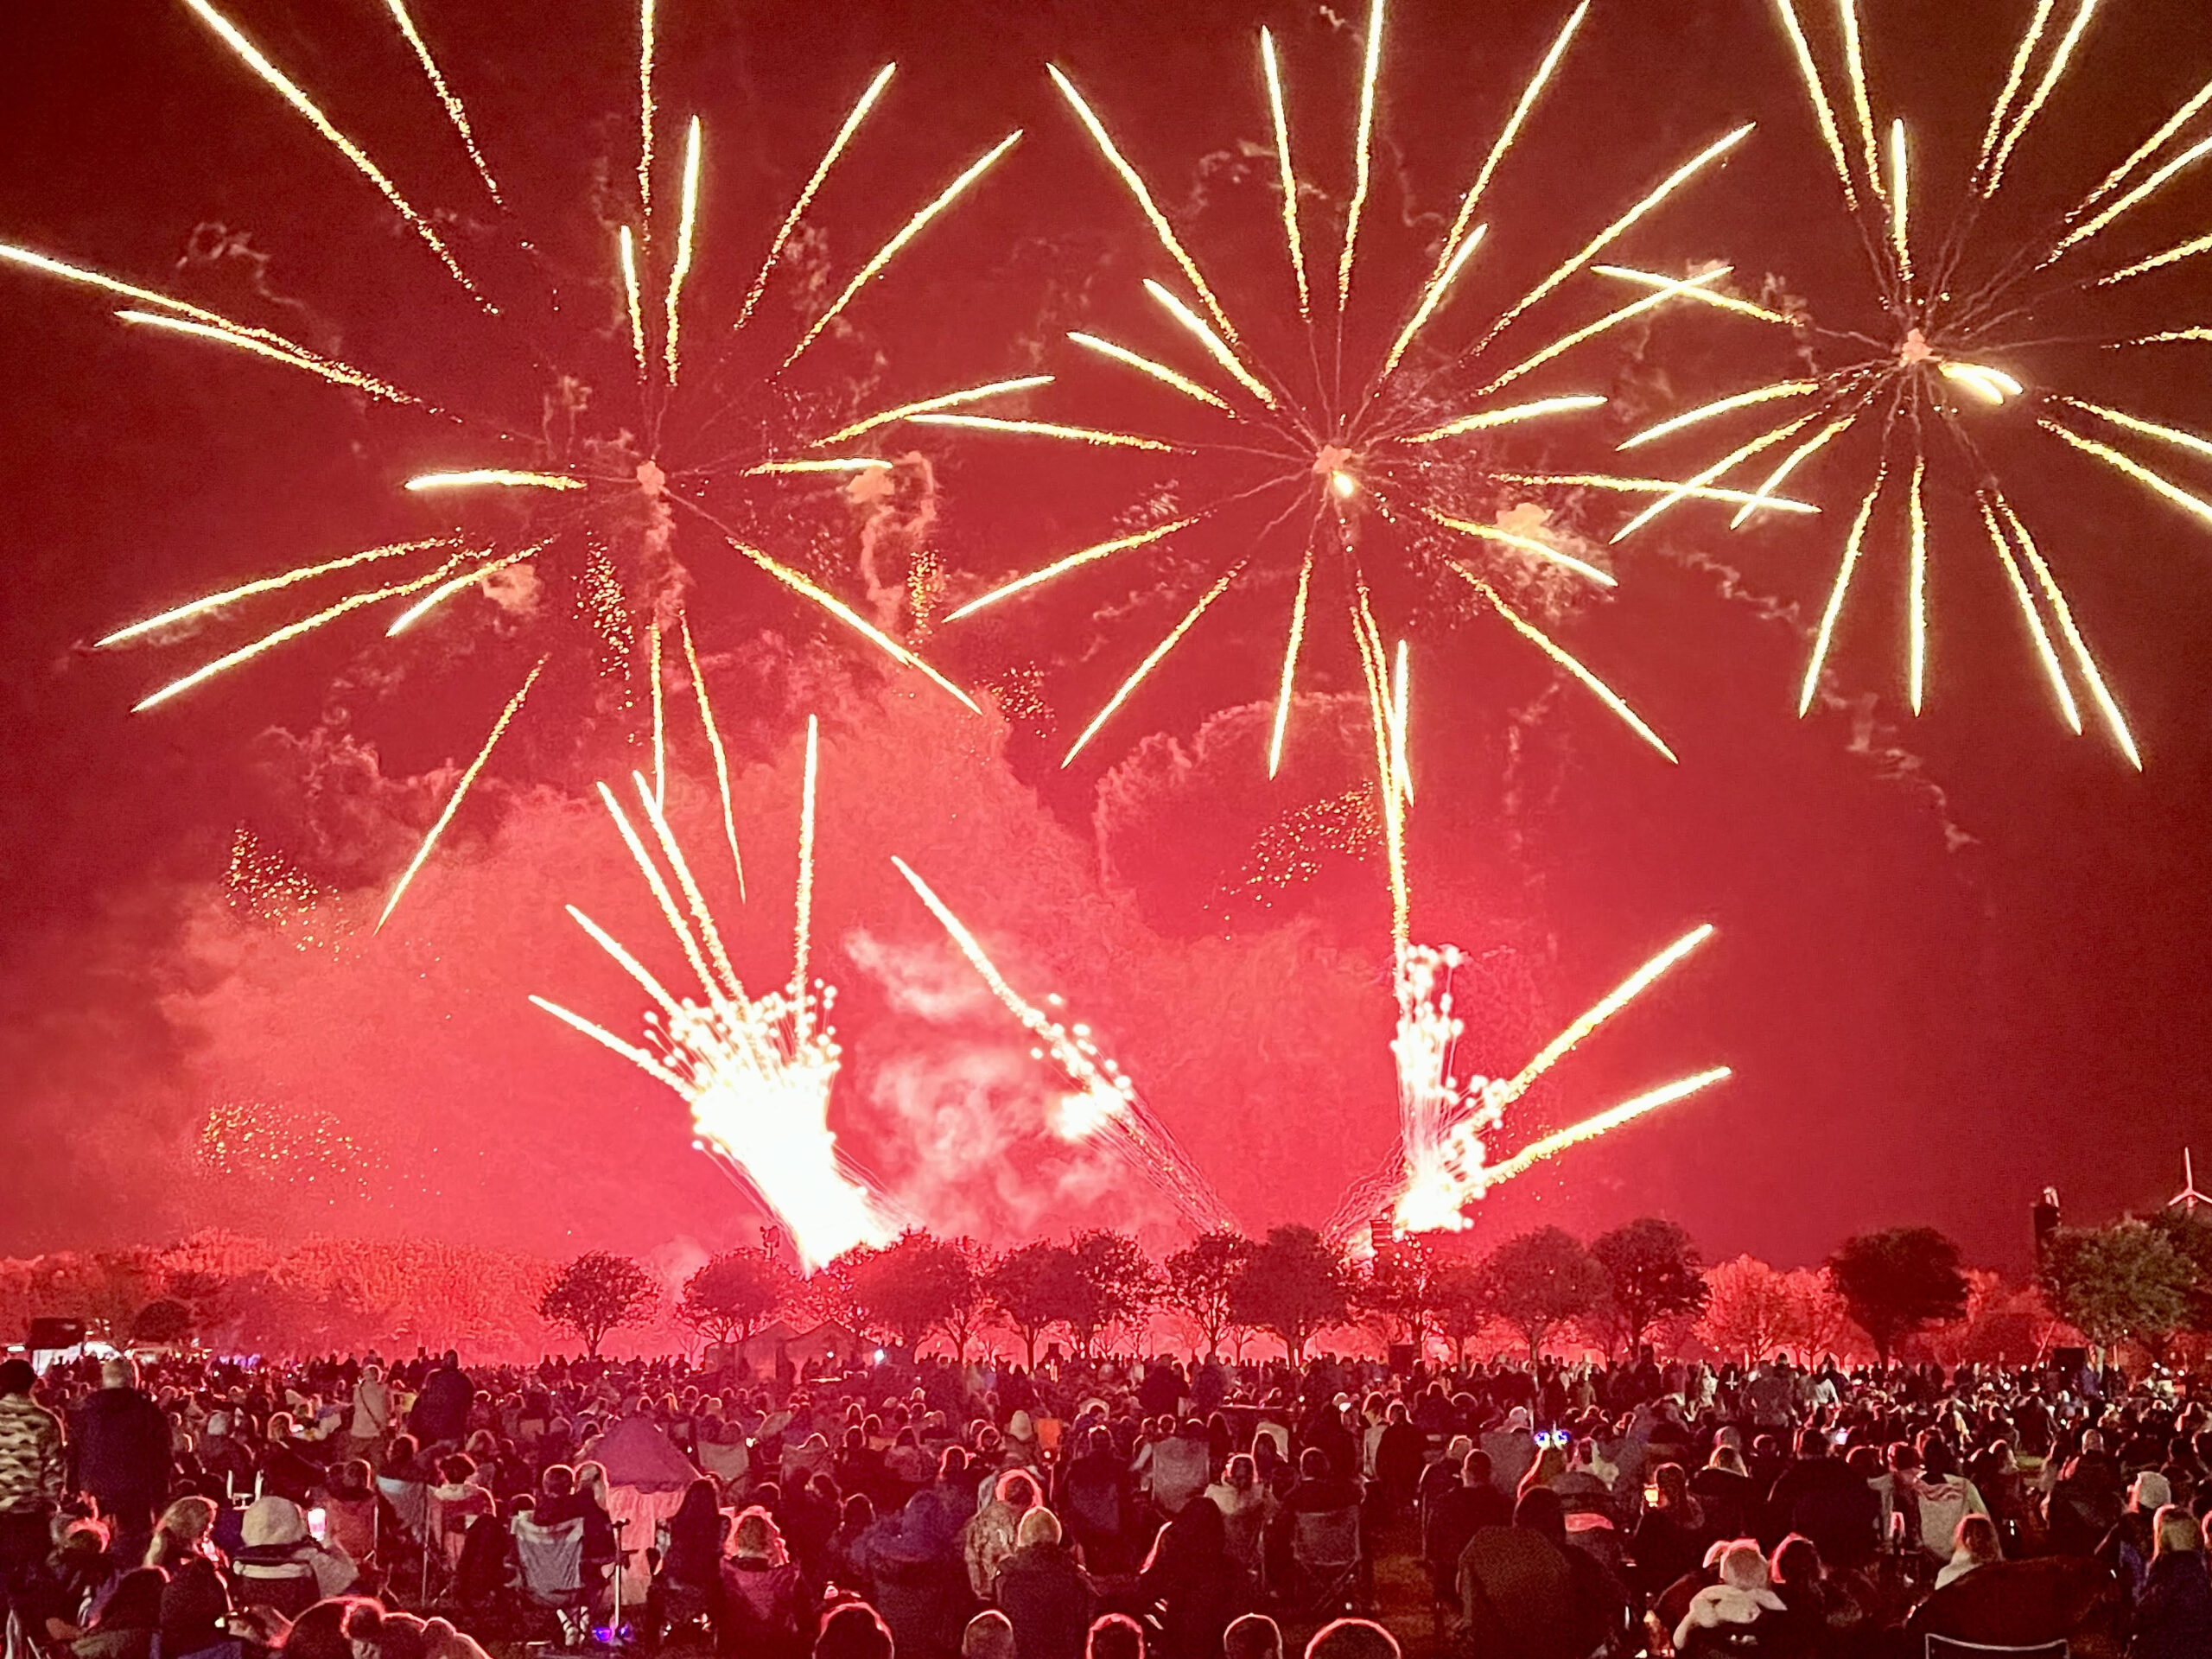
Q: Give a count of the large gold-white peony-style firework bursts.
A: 3